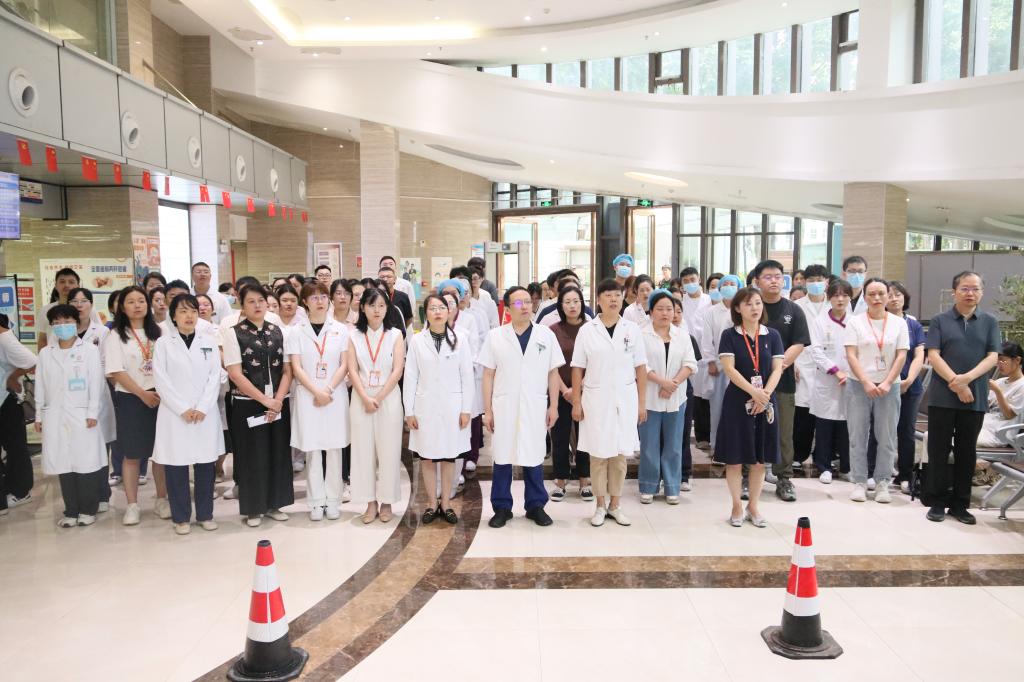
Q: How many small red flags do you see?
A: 13